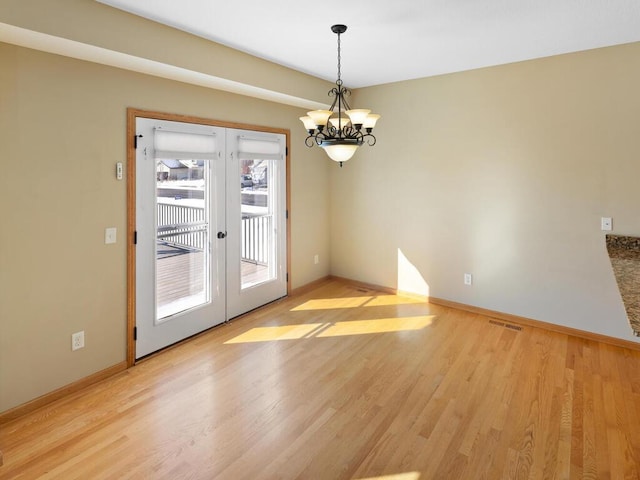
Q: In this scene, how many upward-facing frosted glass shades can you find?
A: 5